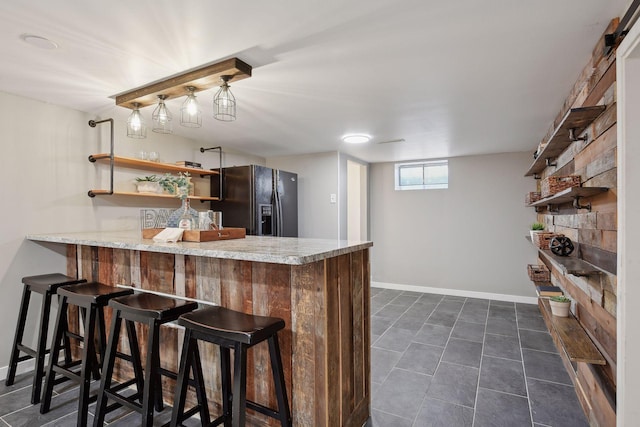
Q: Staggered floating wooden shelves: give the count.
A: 4